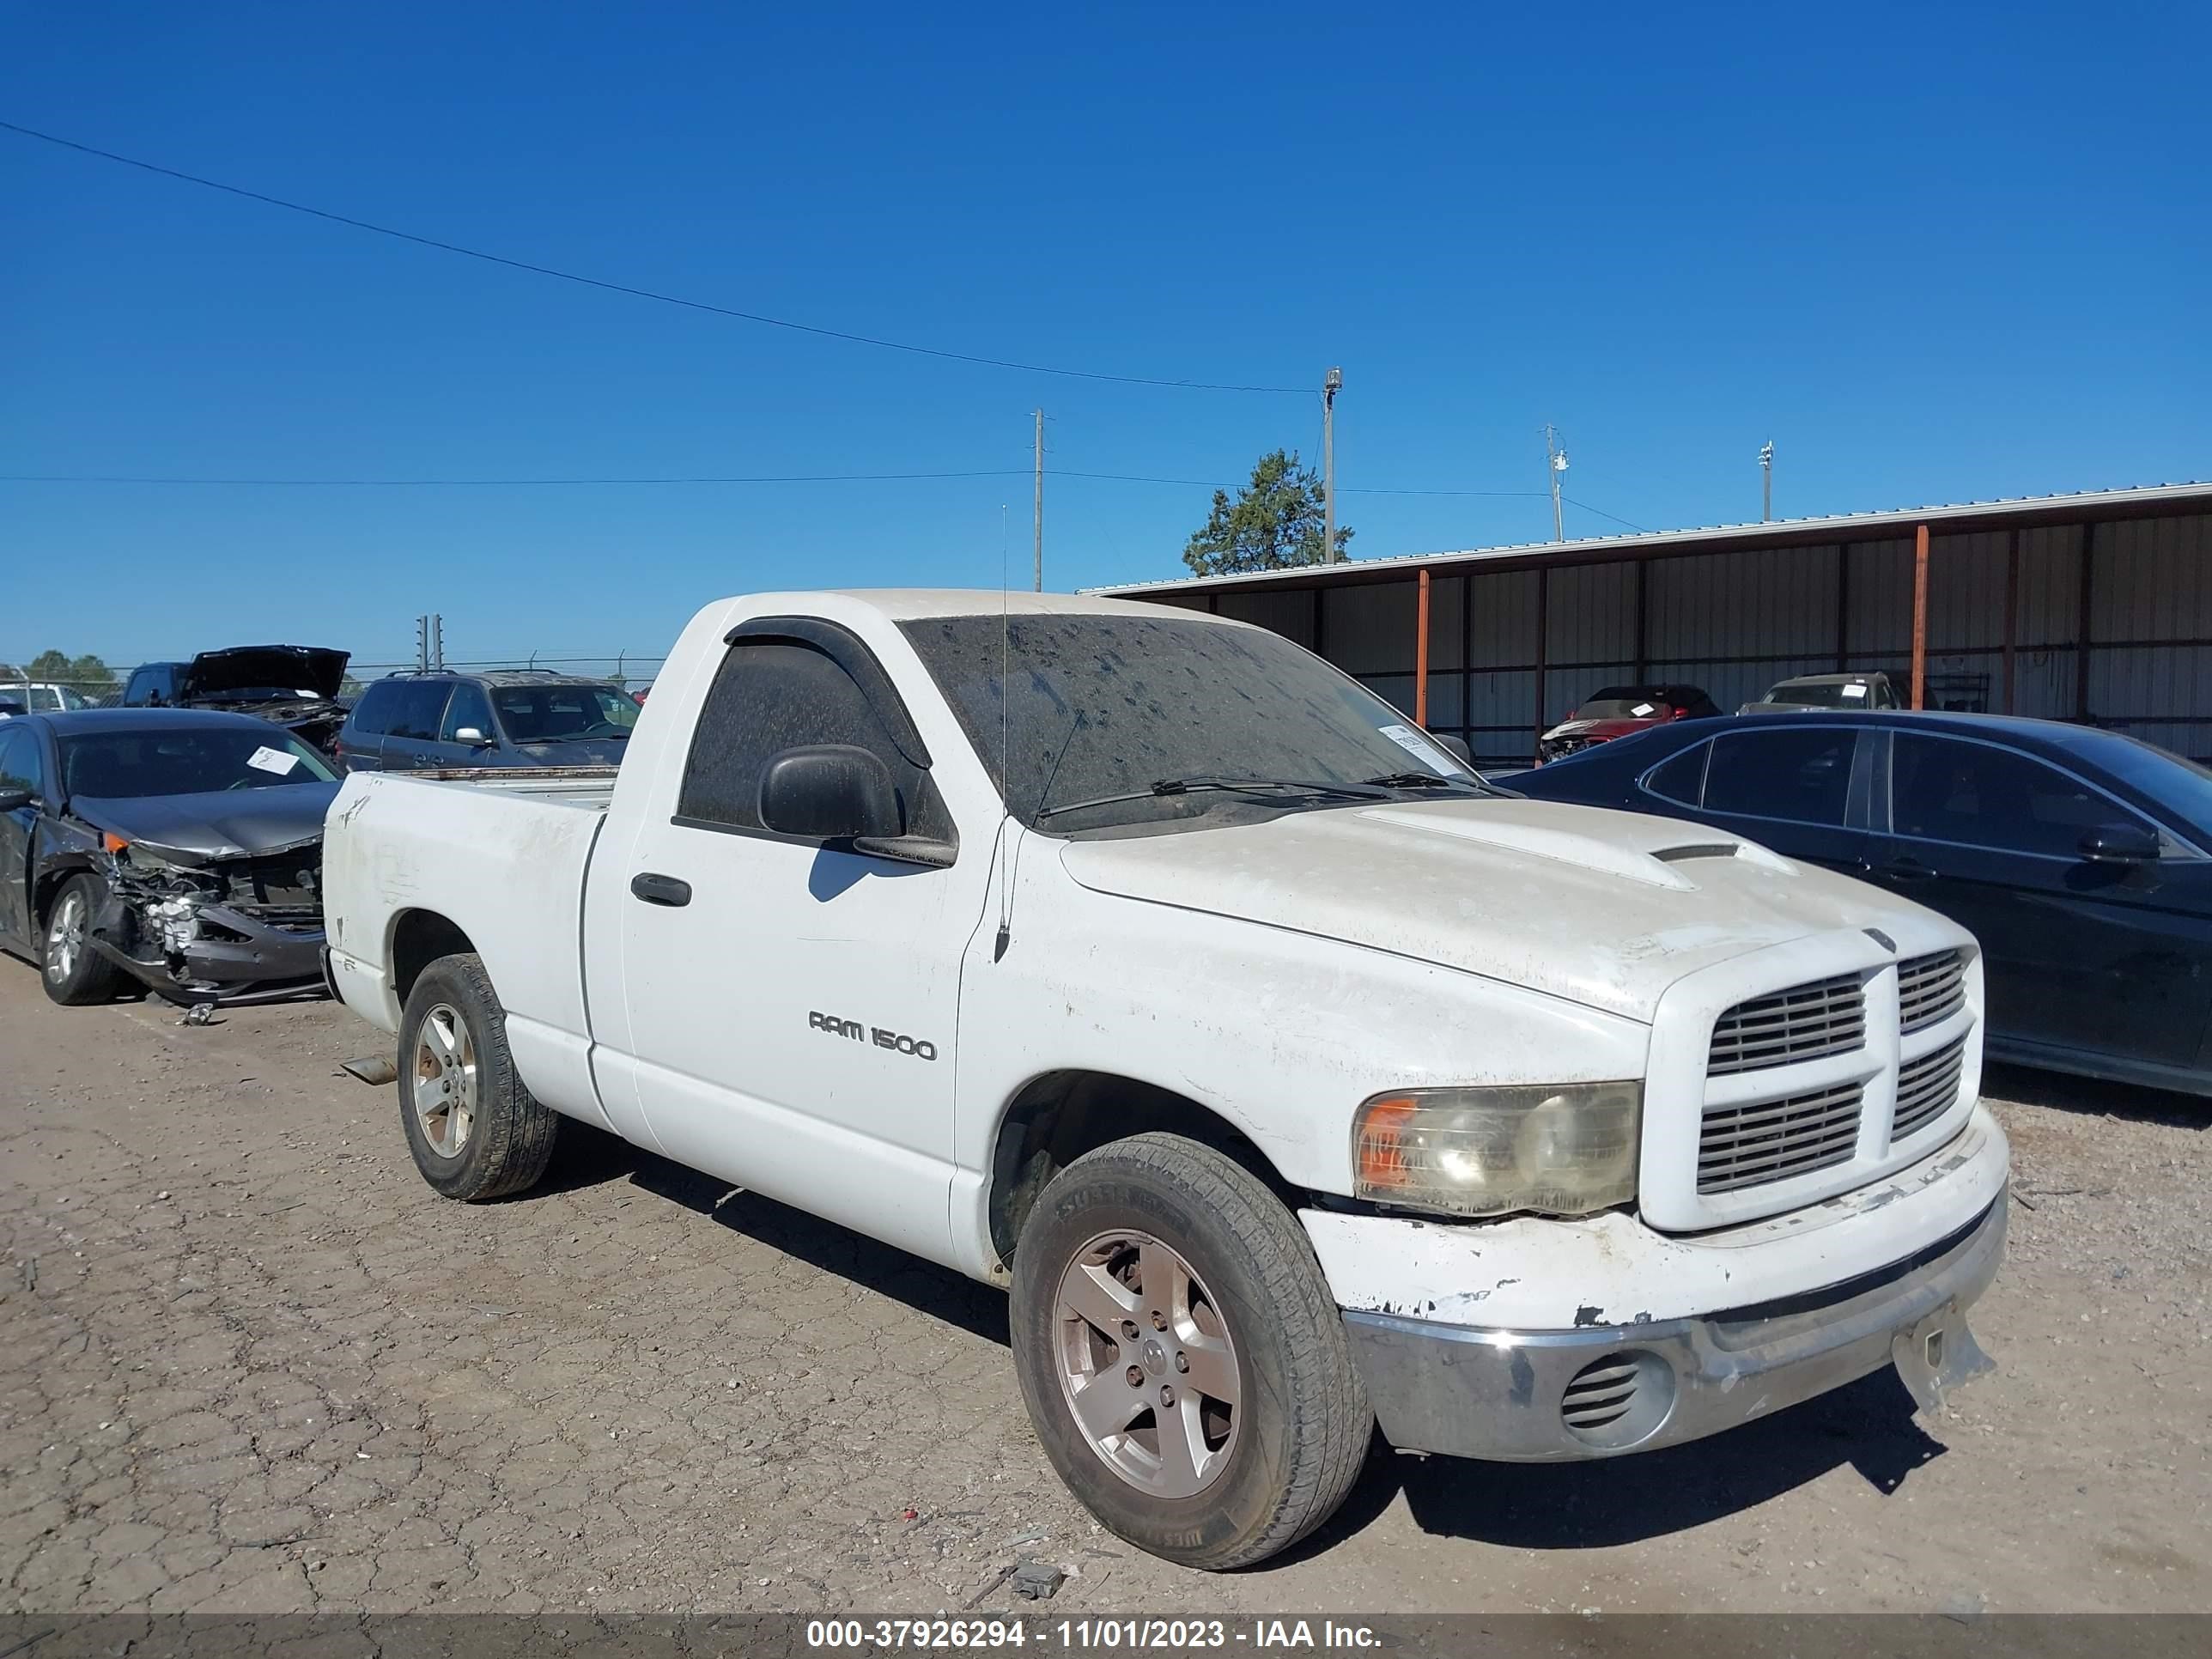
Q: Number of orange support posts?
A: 2